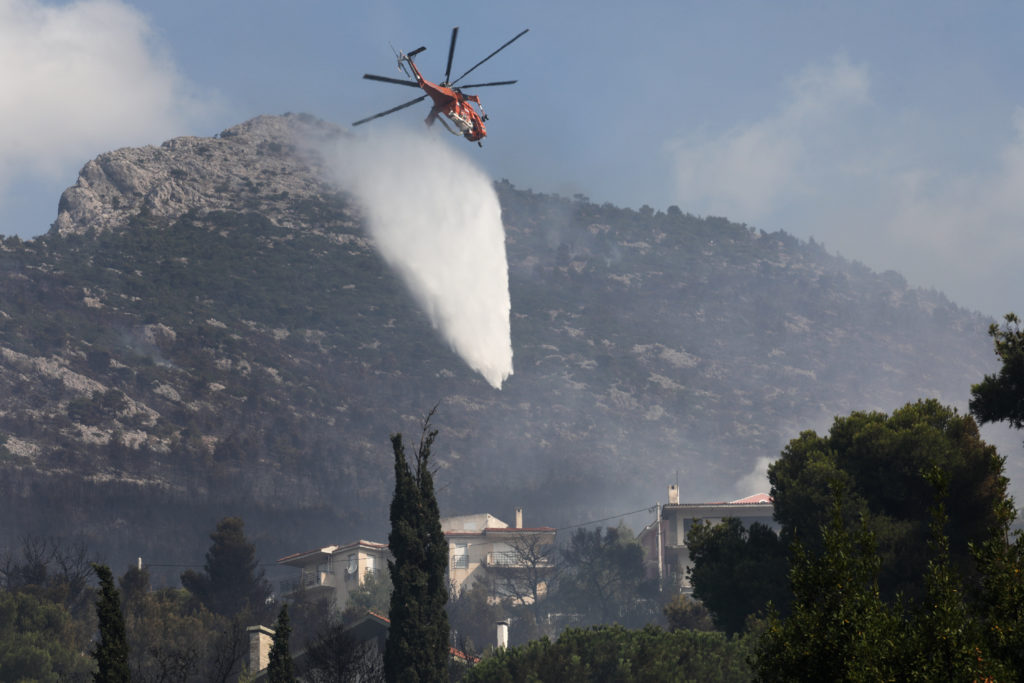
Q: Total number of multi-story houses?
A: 3